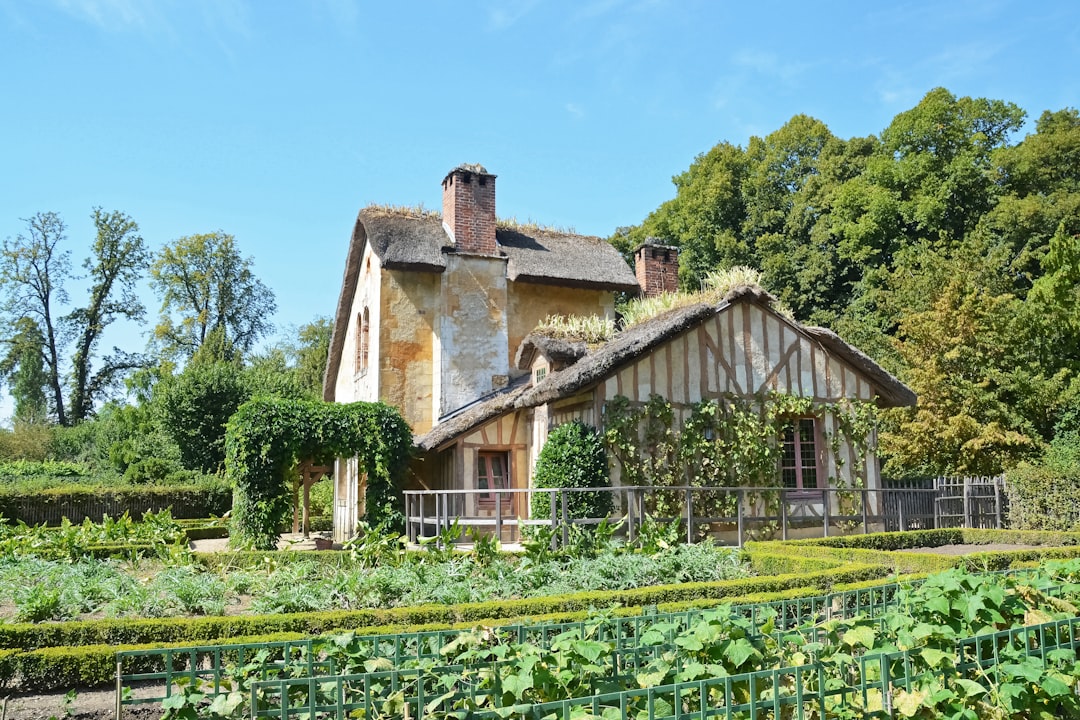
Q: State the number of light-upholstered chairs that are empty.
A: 0